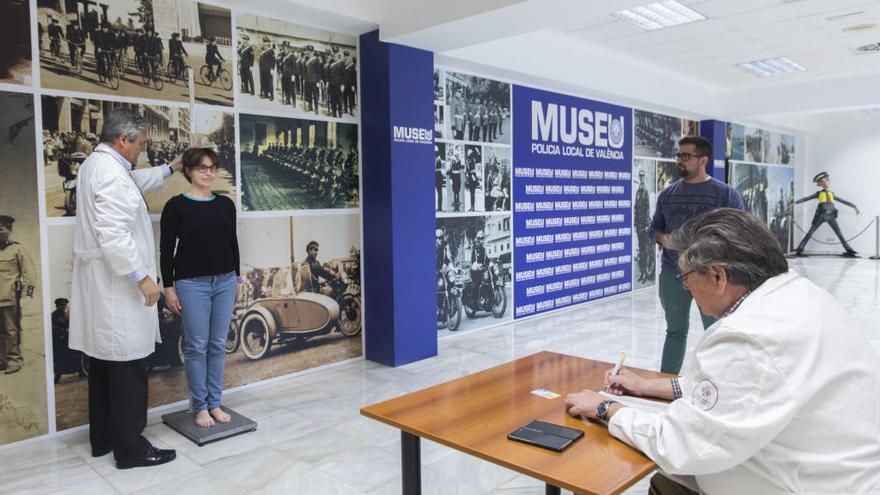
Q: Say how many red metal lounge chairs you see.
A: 0